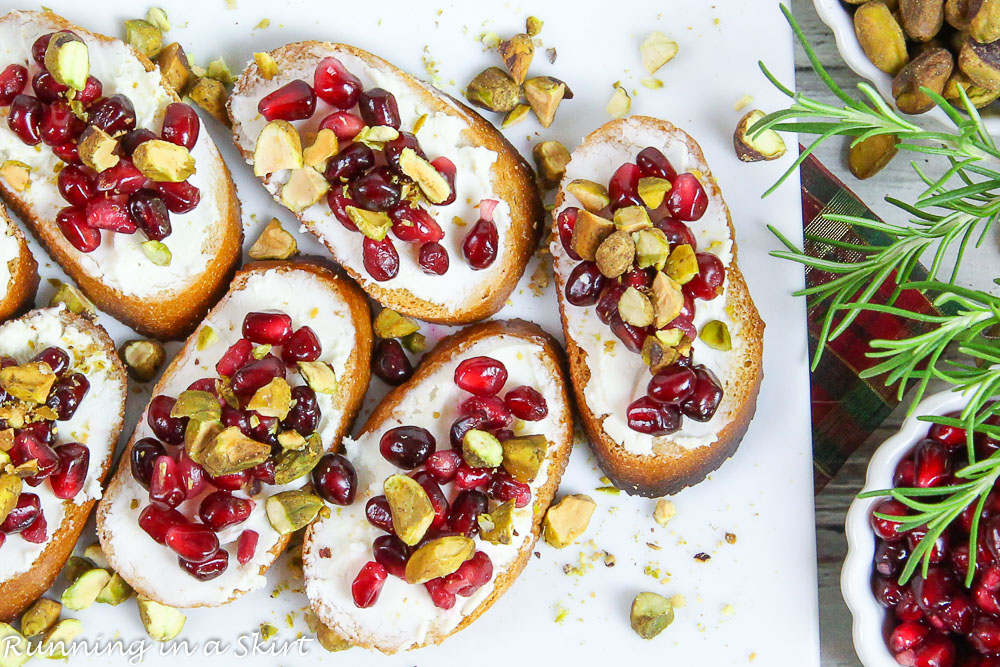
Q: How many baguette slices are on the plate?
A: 7